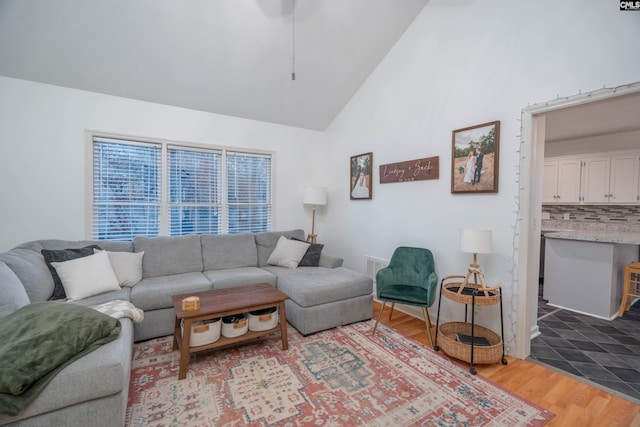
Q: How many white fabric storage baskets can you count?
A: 3